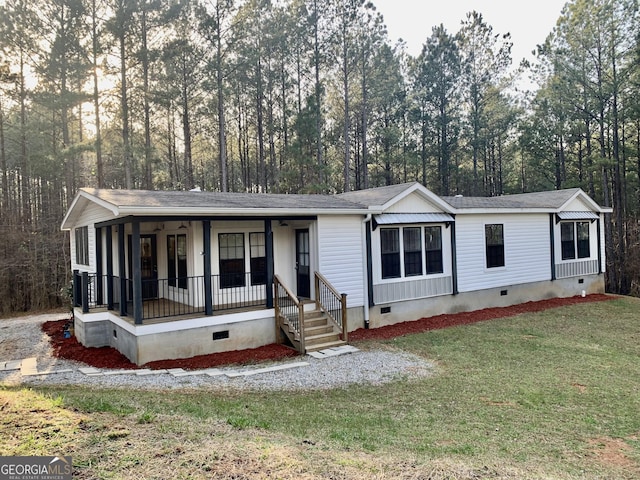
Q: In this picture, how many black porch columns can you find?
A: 6